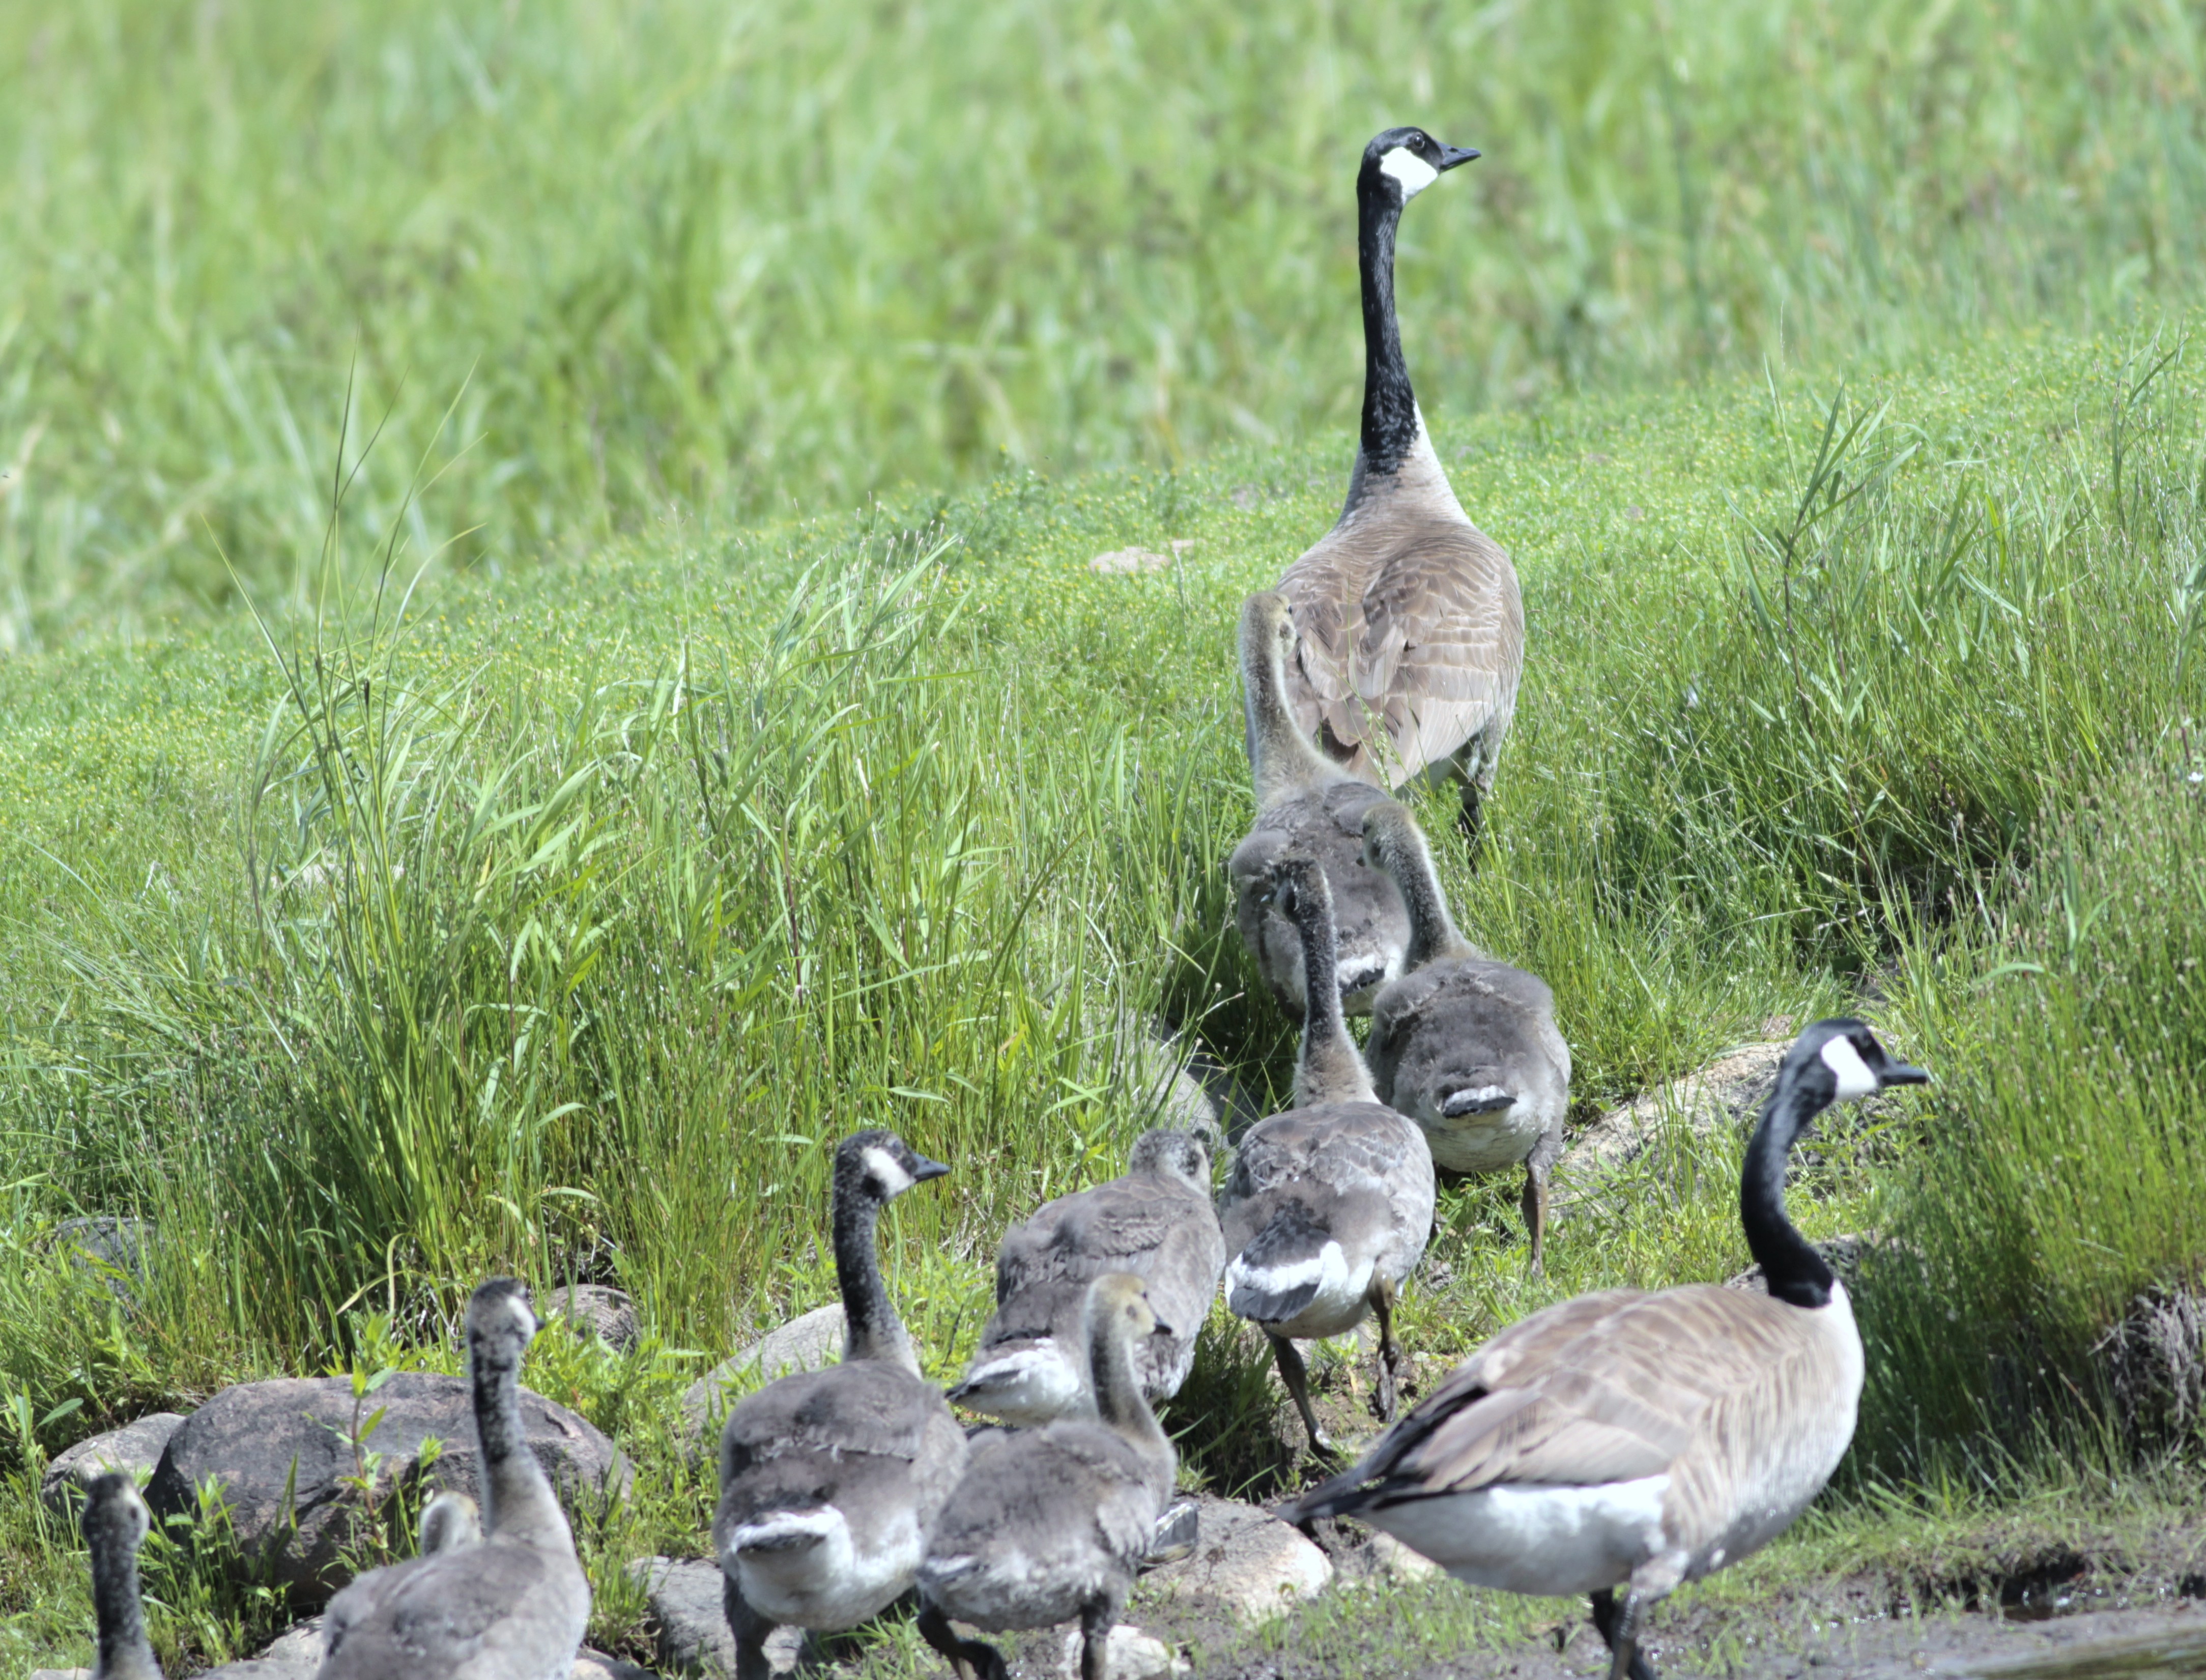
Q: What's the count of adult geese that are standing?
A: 2